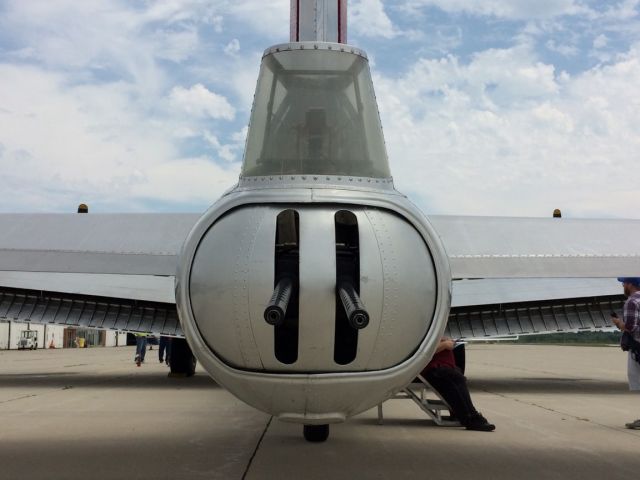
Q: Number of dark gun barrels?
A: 2